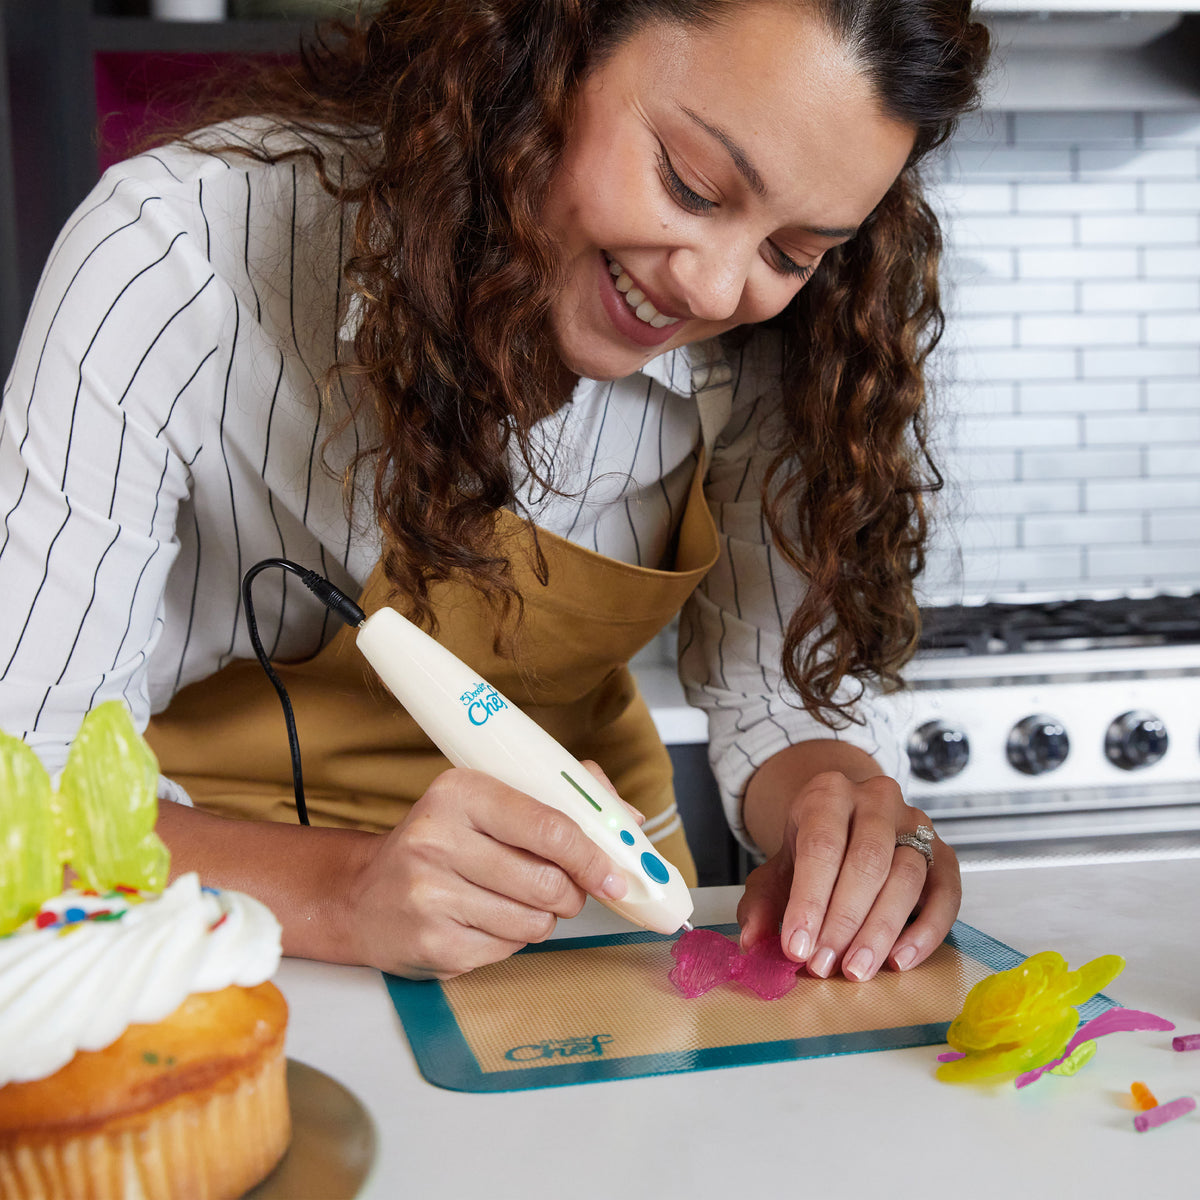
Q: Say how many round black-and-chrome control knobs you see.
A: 3